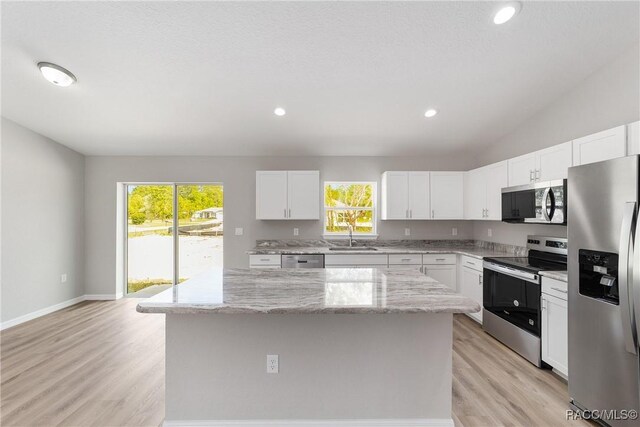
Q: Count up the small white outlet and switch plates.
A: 7